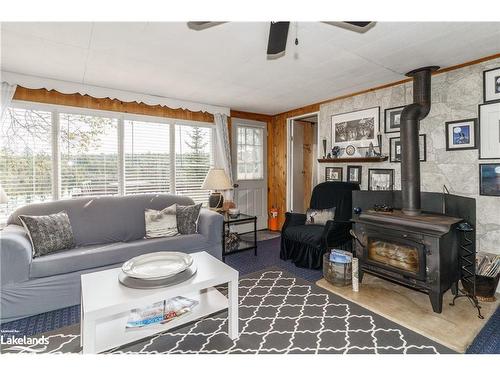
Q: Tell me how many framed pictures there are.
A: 10